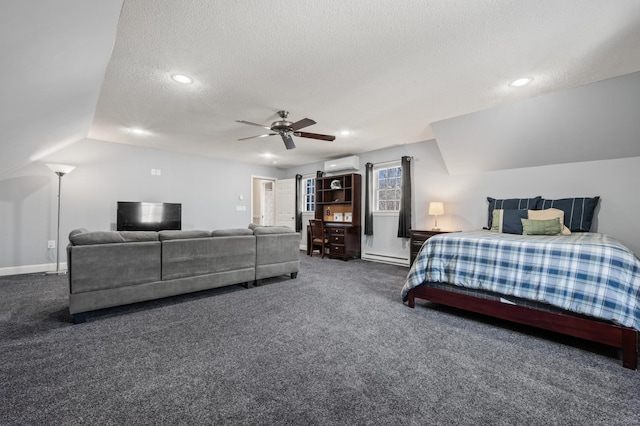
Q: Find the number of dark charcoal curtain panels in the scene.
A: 4